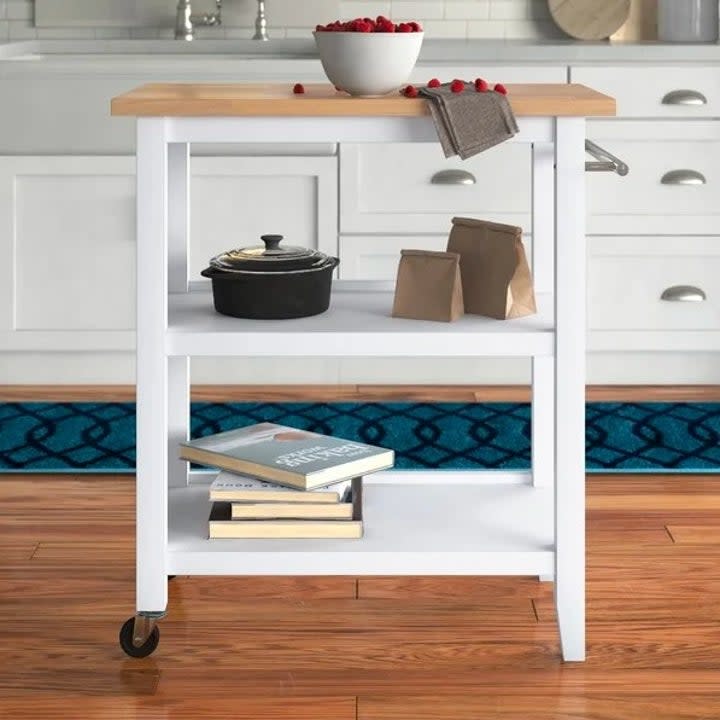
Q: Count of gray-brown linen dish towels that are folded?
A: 1